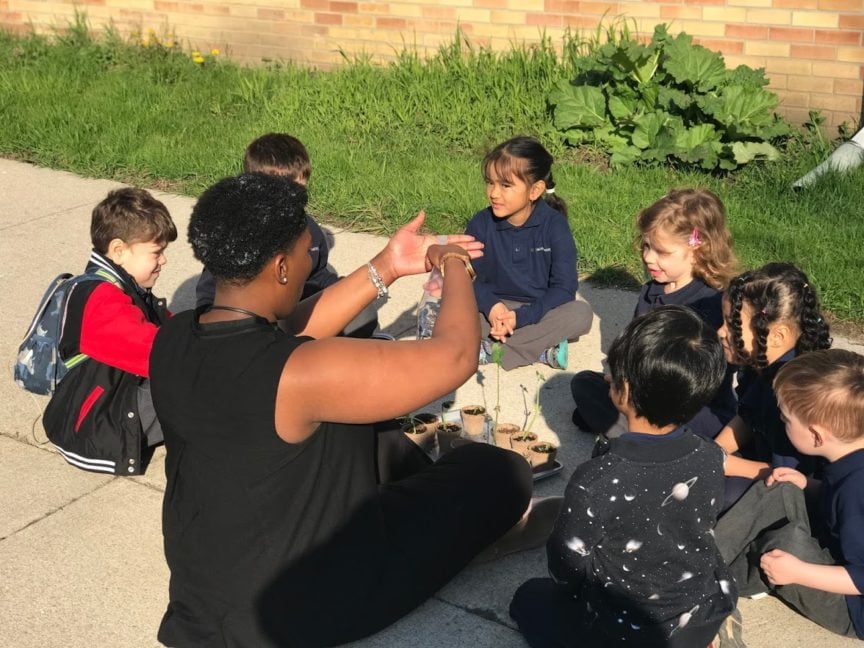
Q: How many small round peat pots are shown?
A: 7